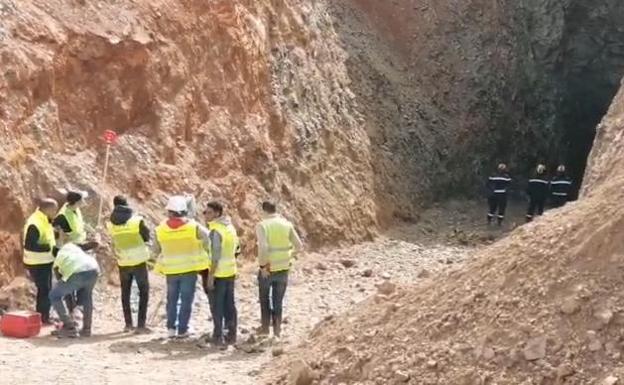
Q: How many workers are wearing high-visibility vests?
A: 7